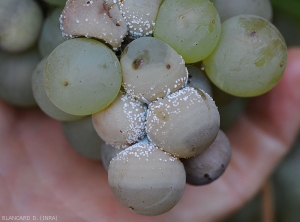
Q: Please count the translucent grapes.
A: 3